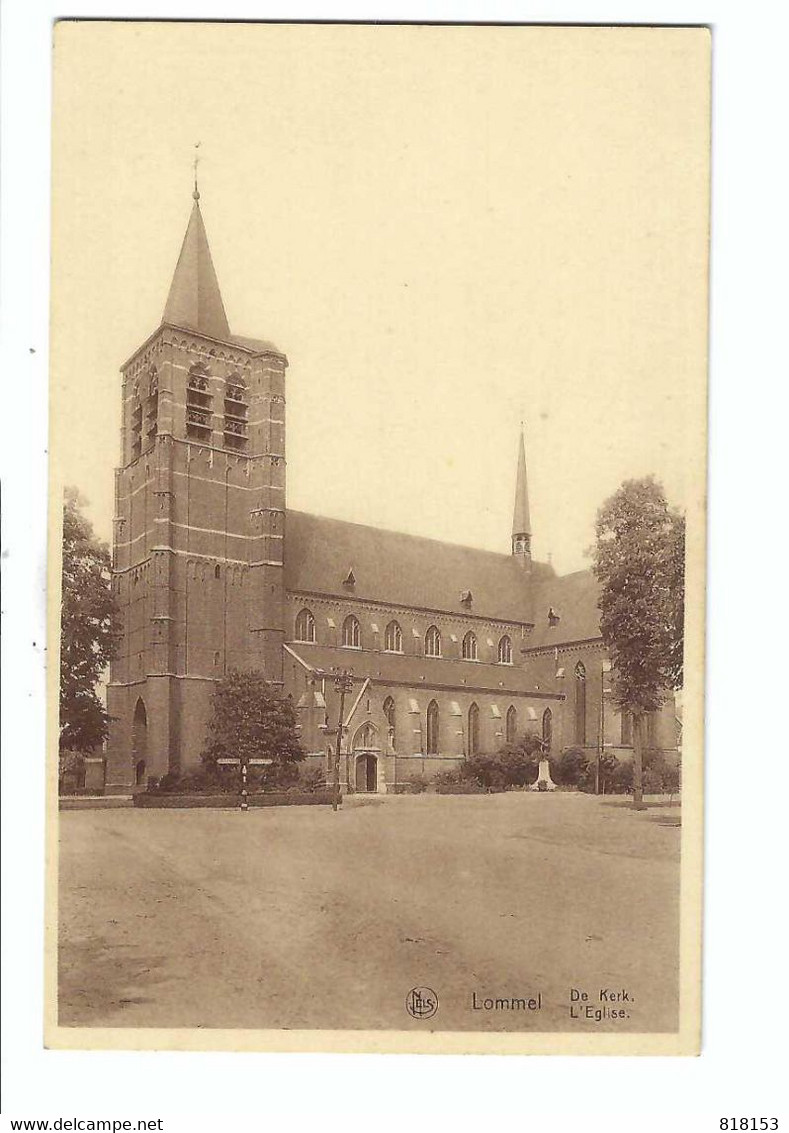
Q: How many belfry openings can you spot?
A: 4